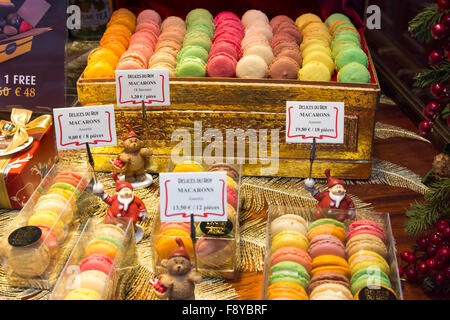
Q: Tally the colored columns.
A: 9